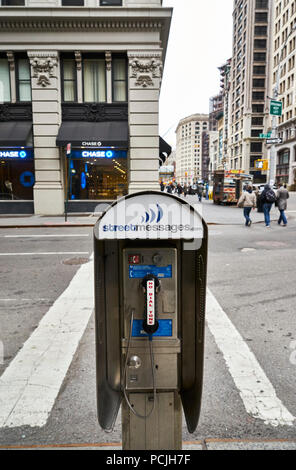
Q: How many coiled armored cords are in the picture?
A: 1